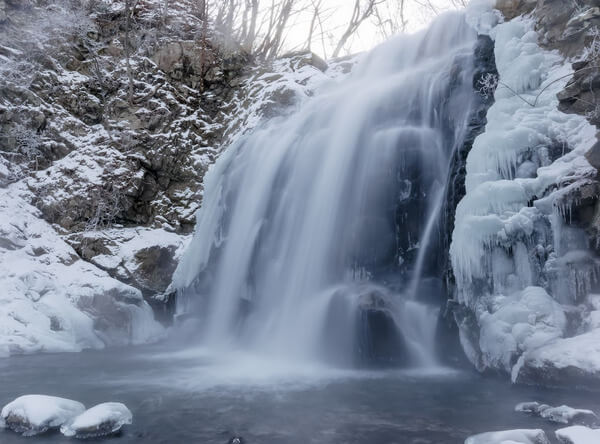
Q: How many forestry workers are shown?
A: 0